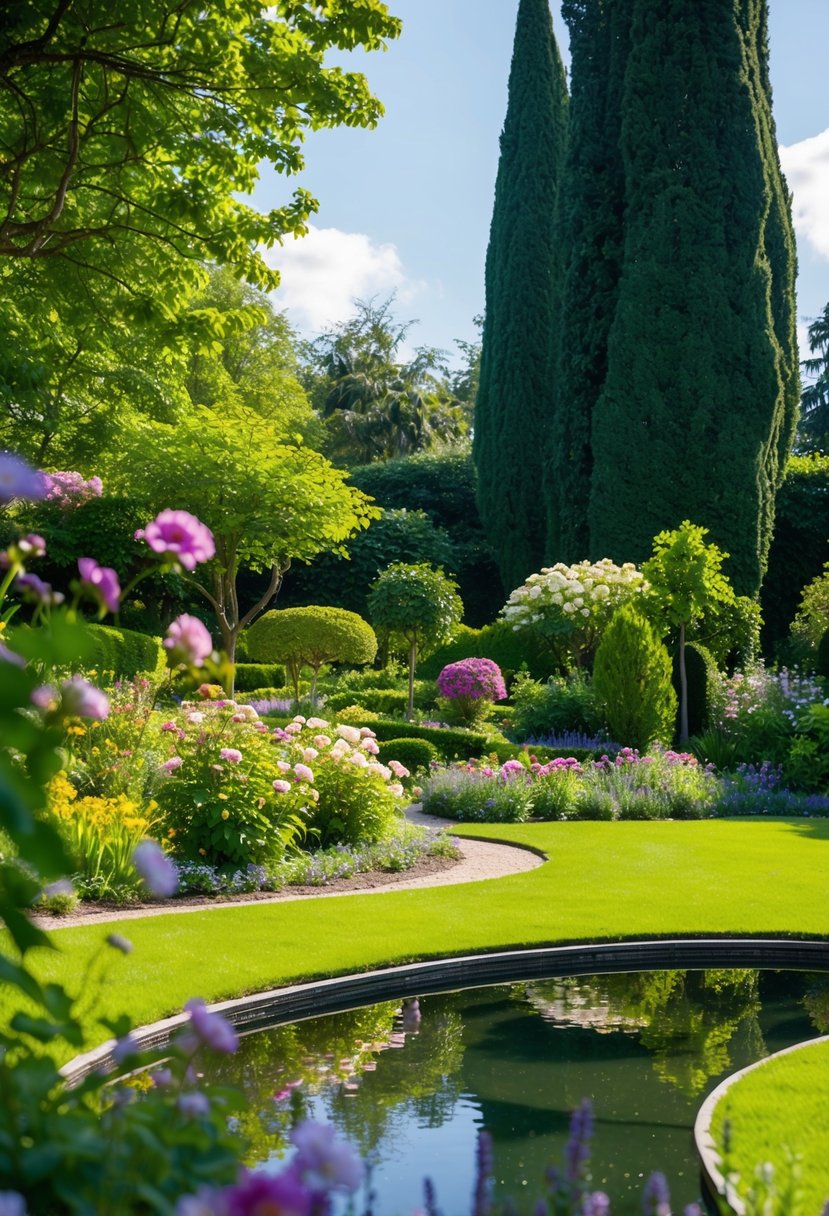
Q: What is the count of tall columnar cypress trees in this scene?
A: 3